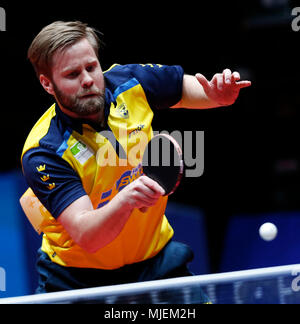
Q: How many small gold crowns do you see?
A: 3